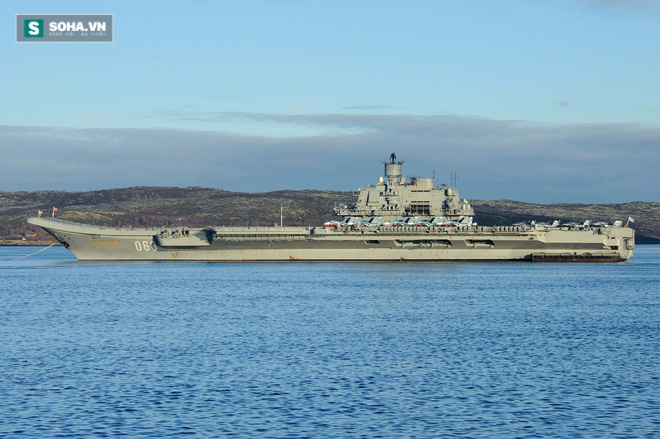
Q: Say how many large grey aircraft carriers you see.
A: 1